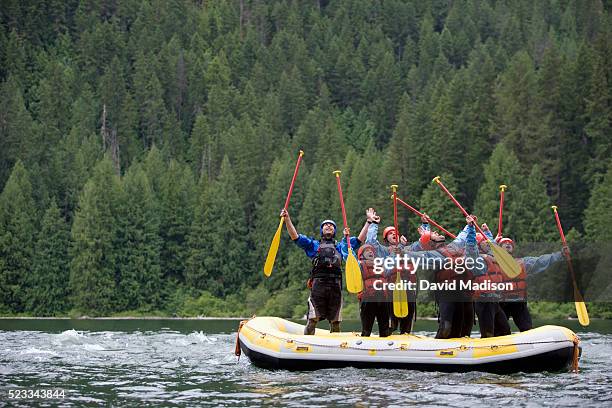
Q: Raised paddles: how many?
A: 7